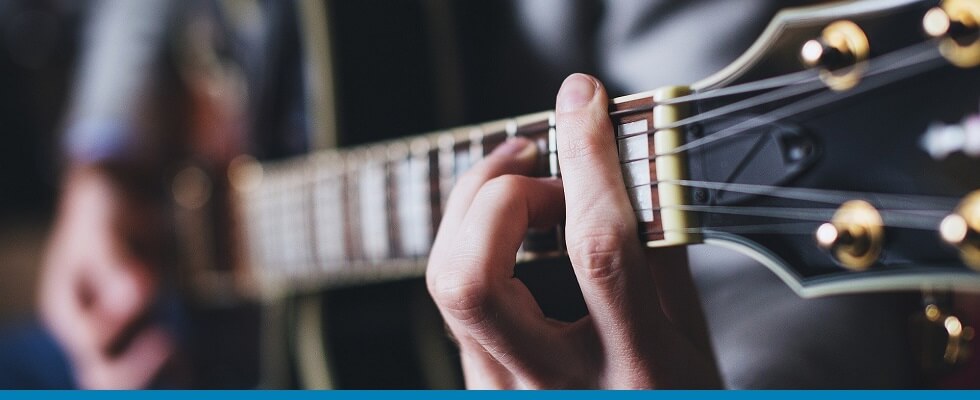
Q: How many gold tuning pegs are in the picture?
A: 4